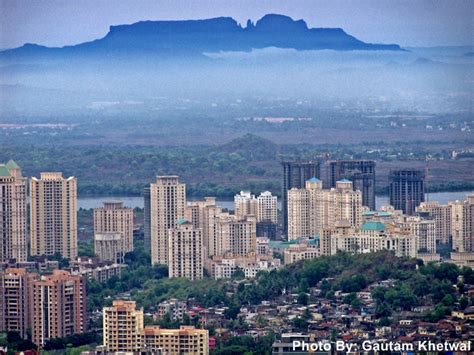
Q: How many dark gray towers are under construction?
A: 3